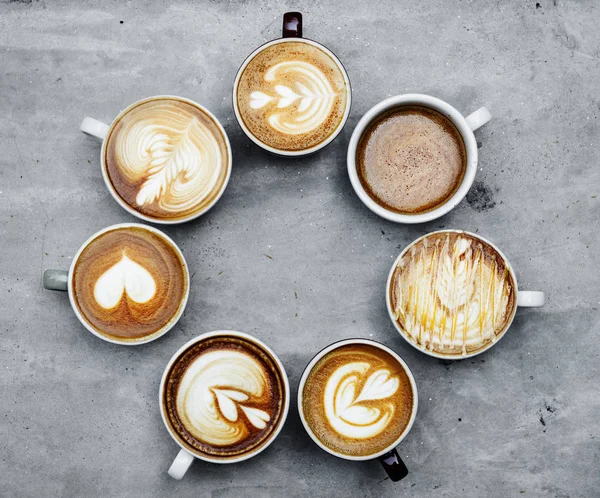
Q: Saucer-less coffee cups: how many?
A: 7